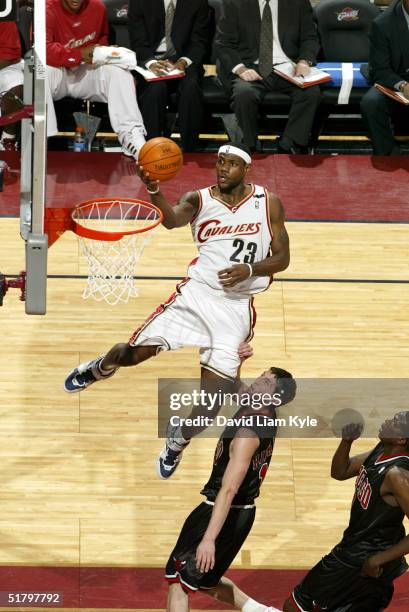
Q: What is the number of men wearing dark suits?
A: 3